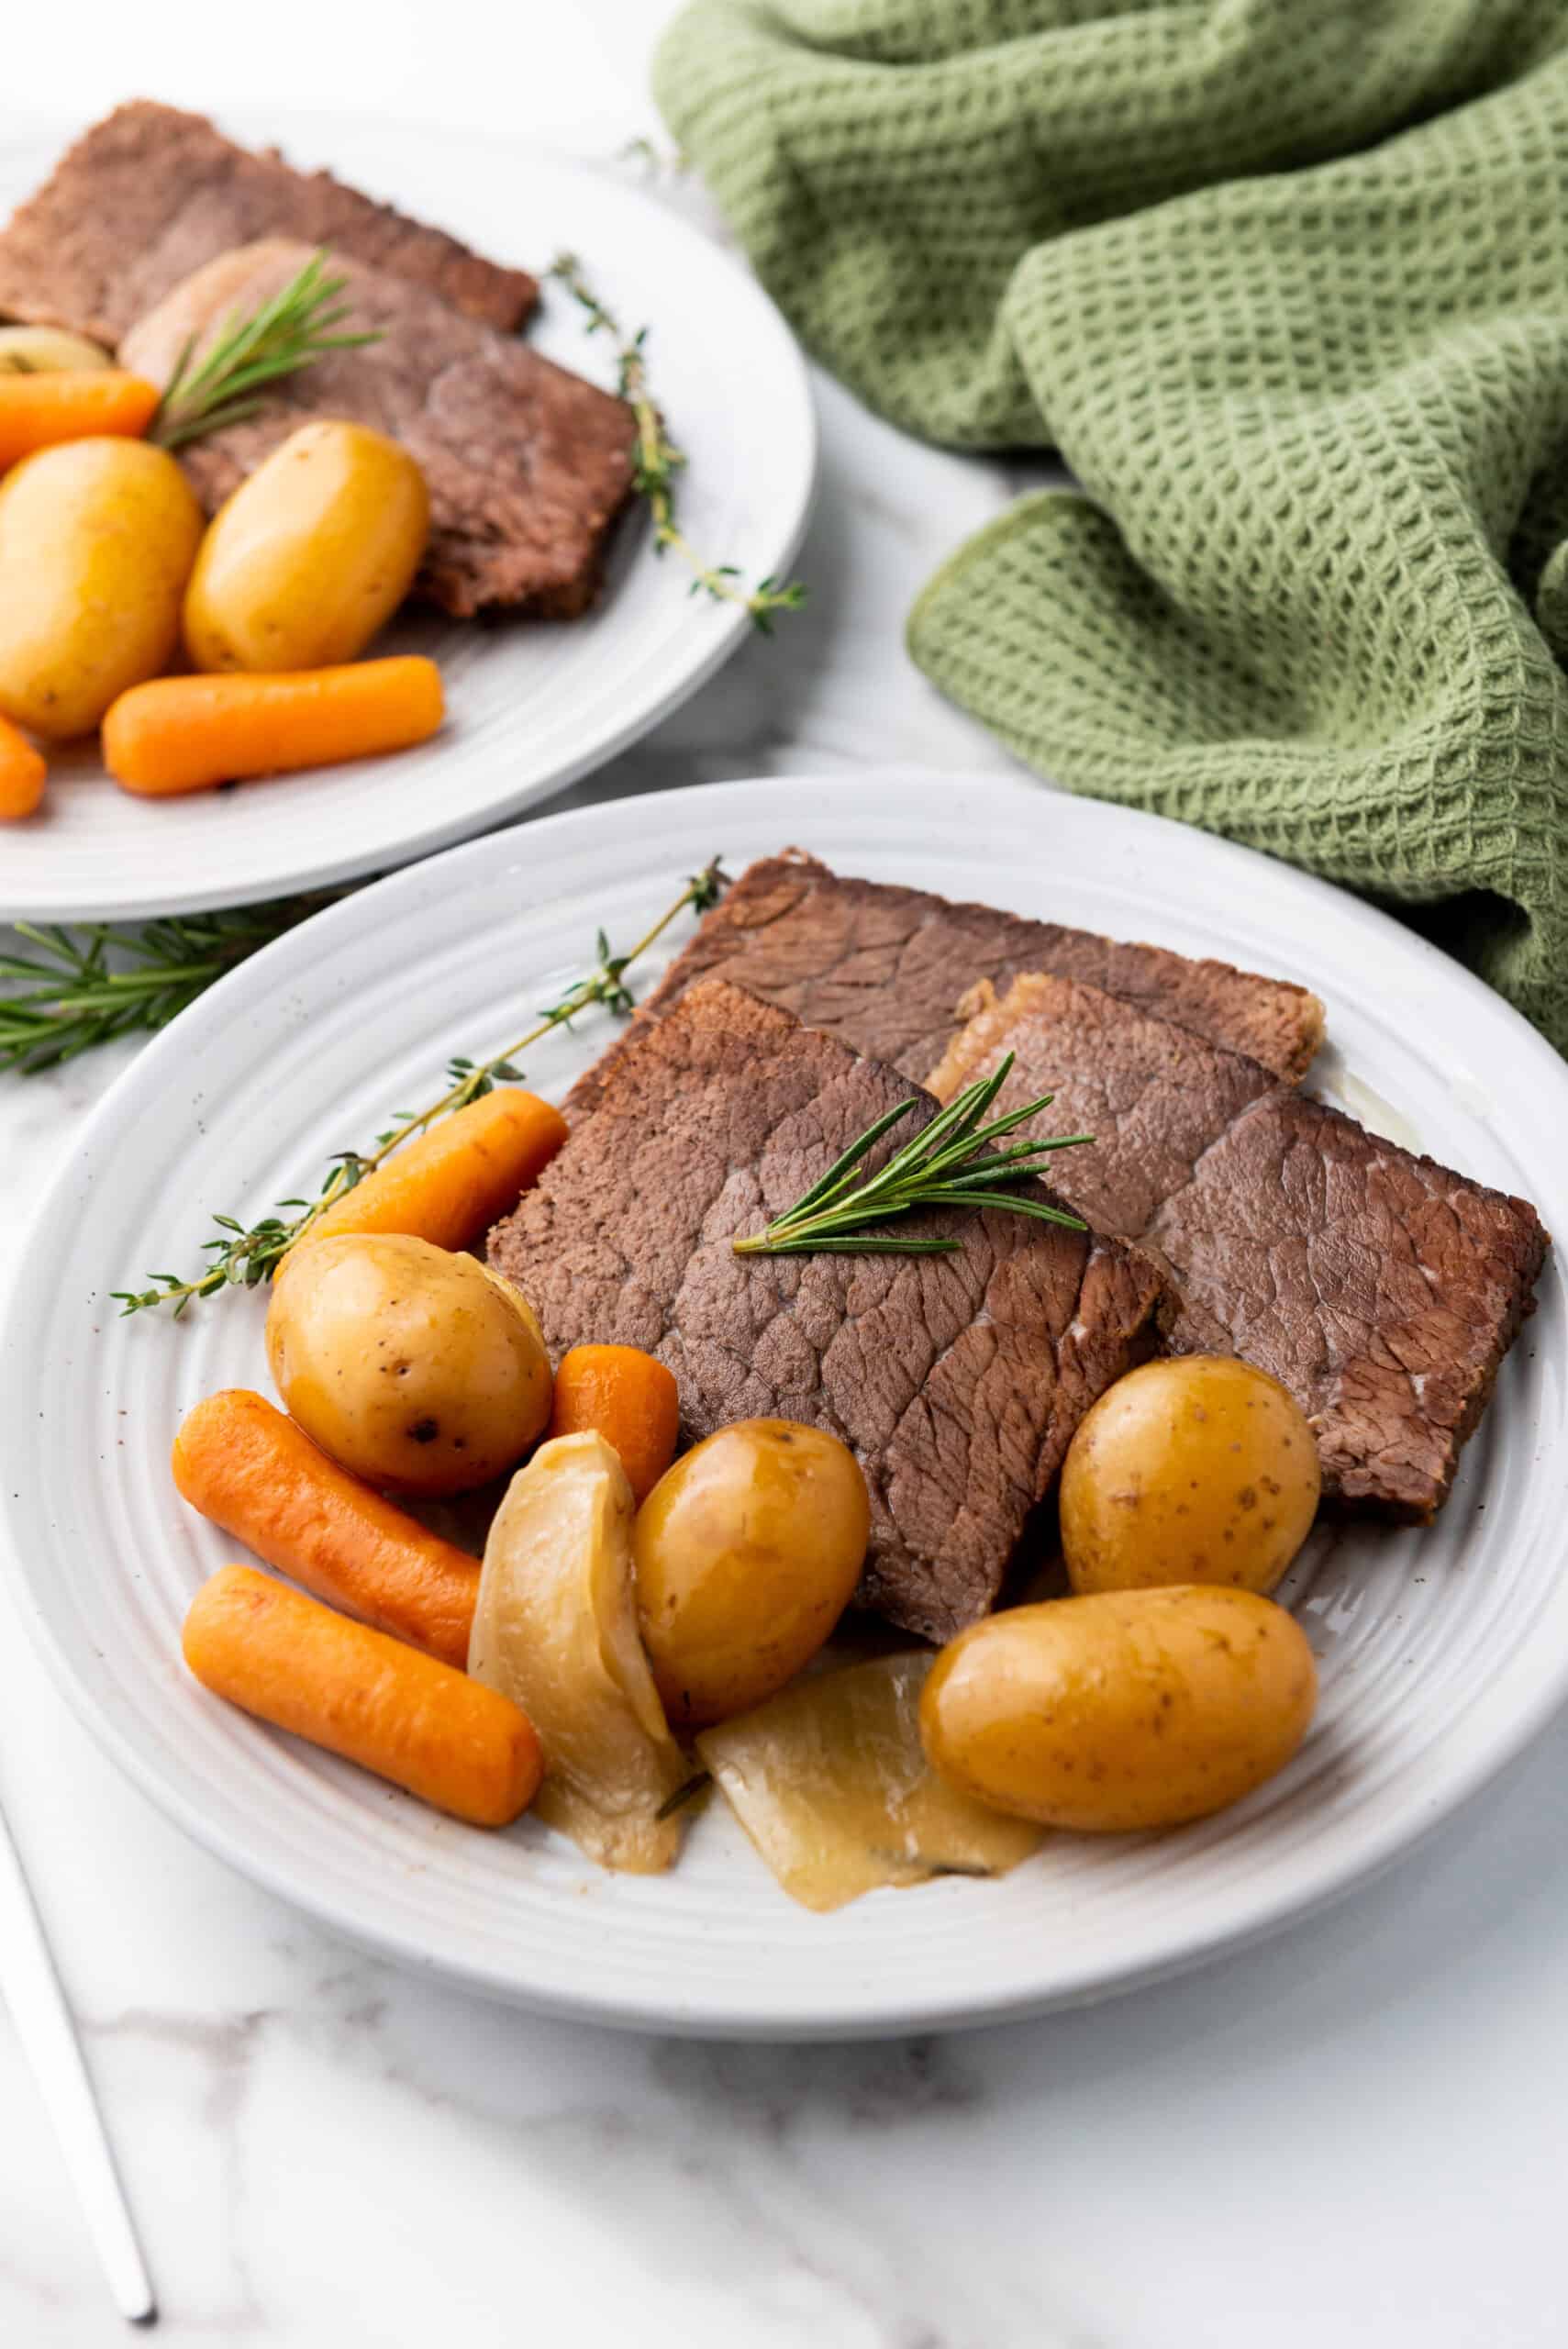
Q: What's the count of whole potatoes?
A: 6